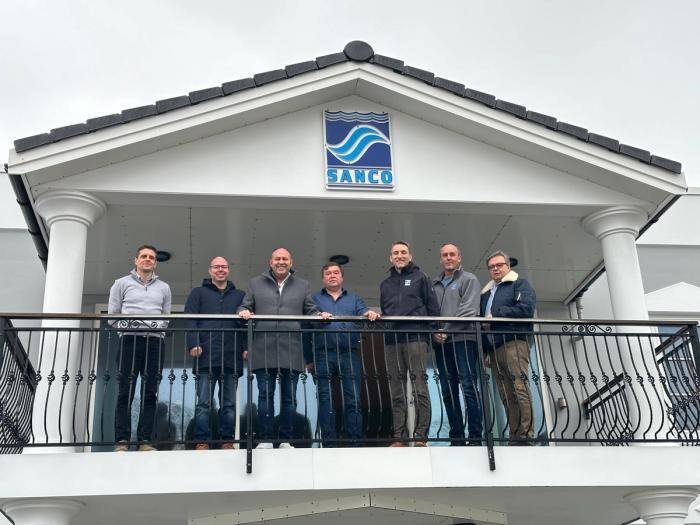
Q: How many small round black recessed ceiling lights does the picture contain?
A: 3